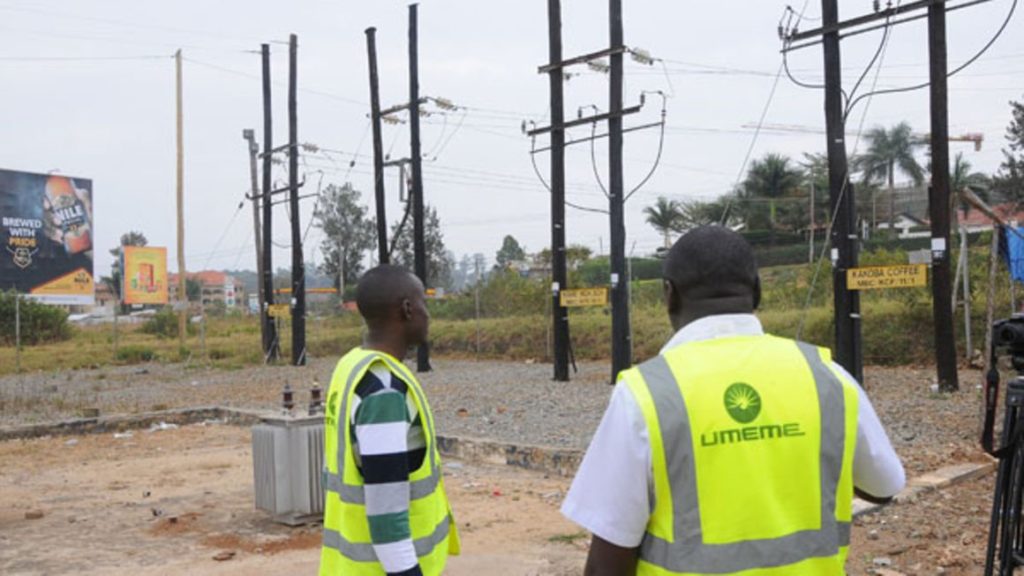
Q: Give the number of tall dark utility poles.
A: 8